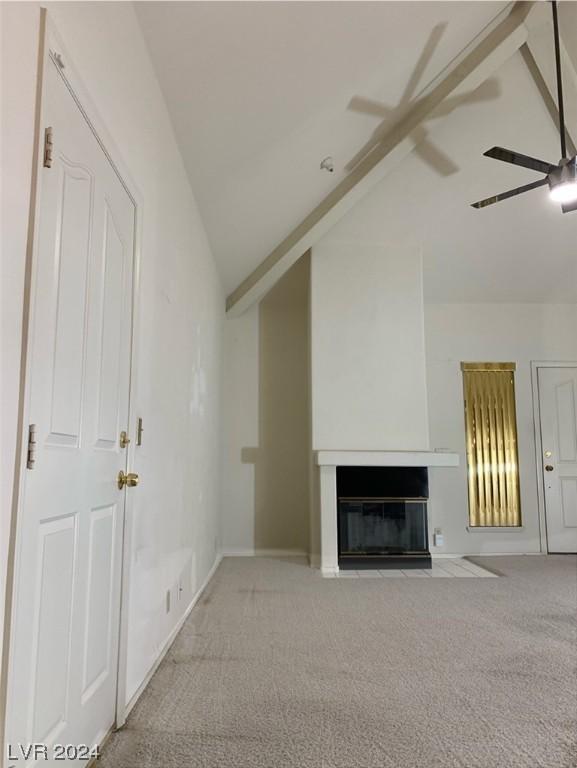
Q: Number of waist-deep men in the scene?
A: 0